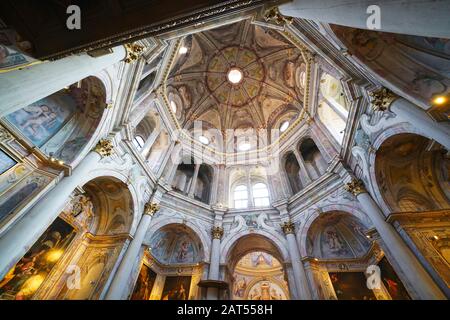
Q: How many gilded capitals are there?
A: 8